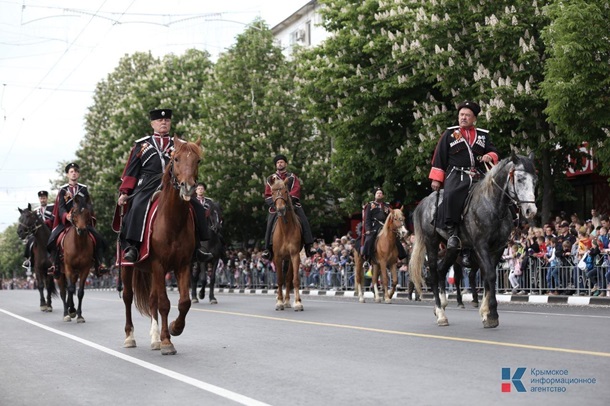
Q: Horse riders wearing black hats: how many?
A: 7